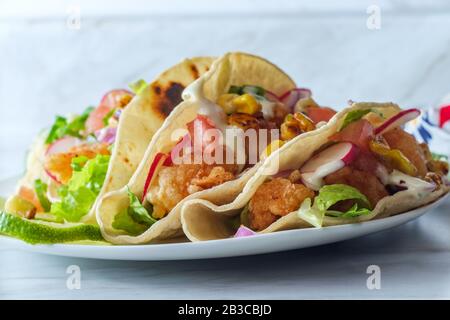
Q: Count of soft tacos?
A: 3